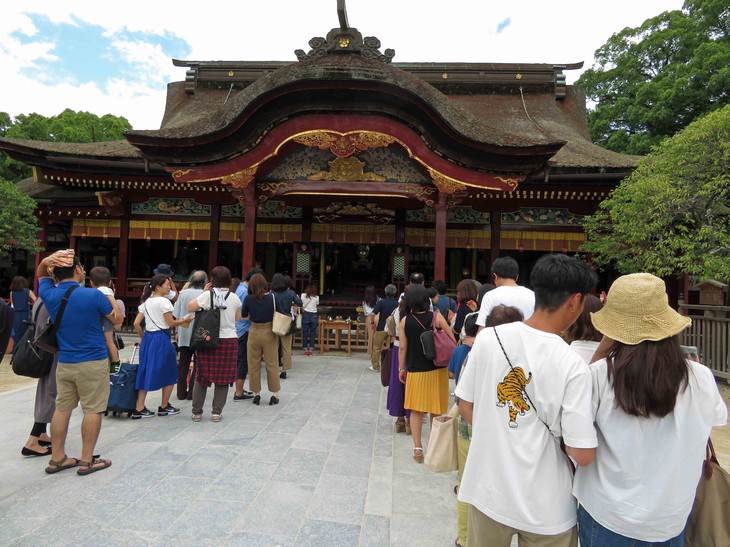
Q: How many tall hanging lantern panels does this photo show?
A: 2